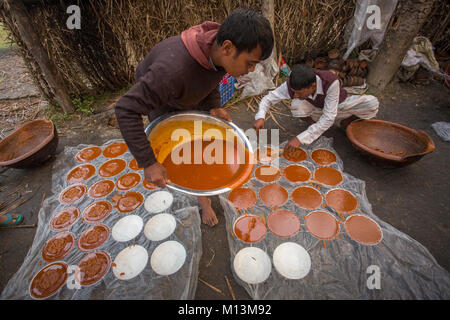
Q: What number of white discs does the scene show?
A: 7